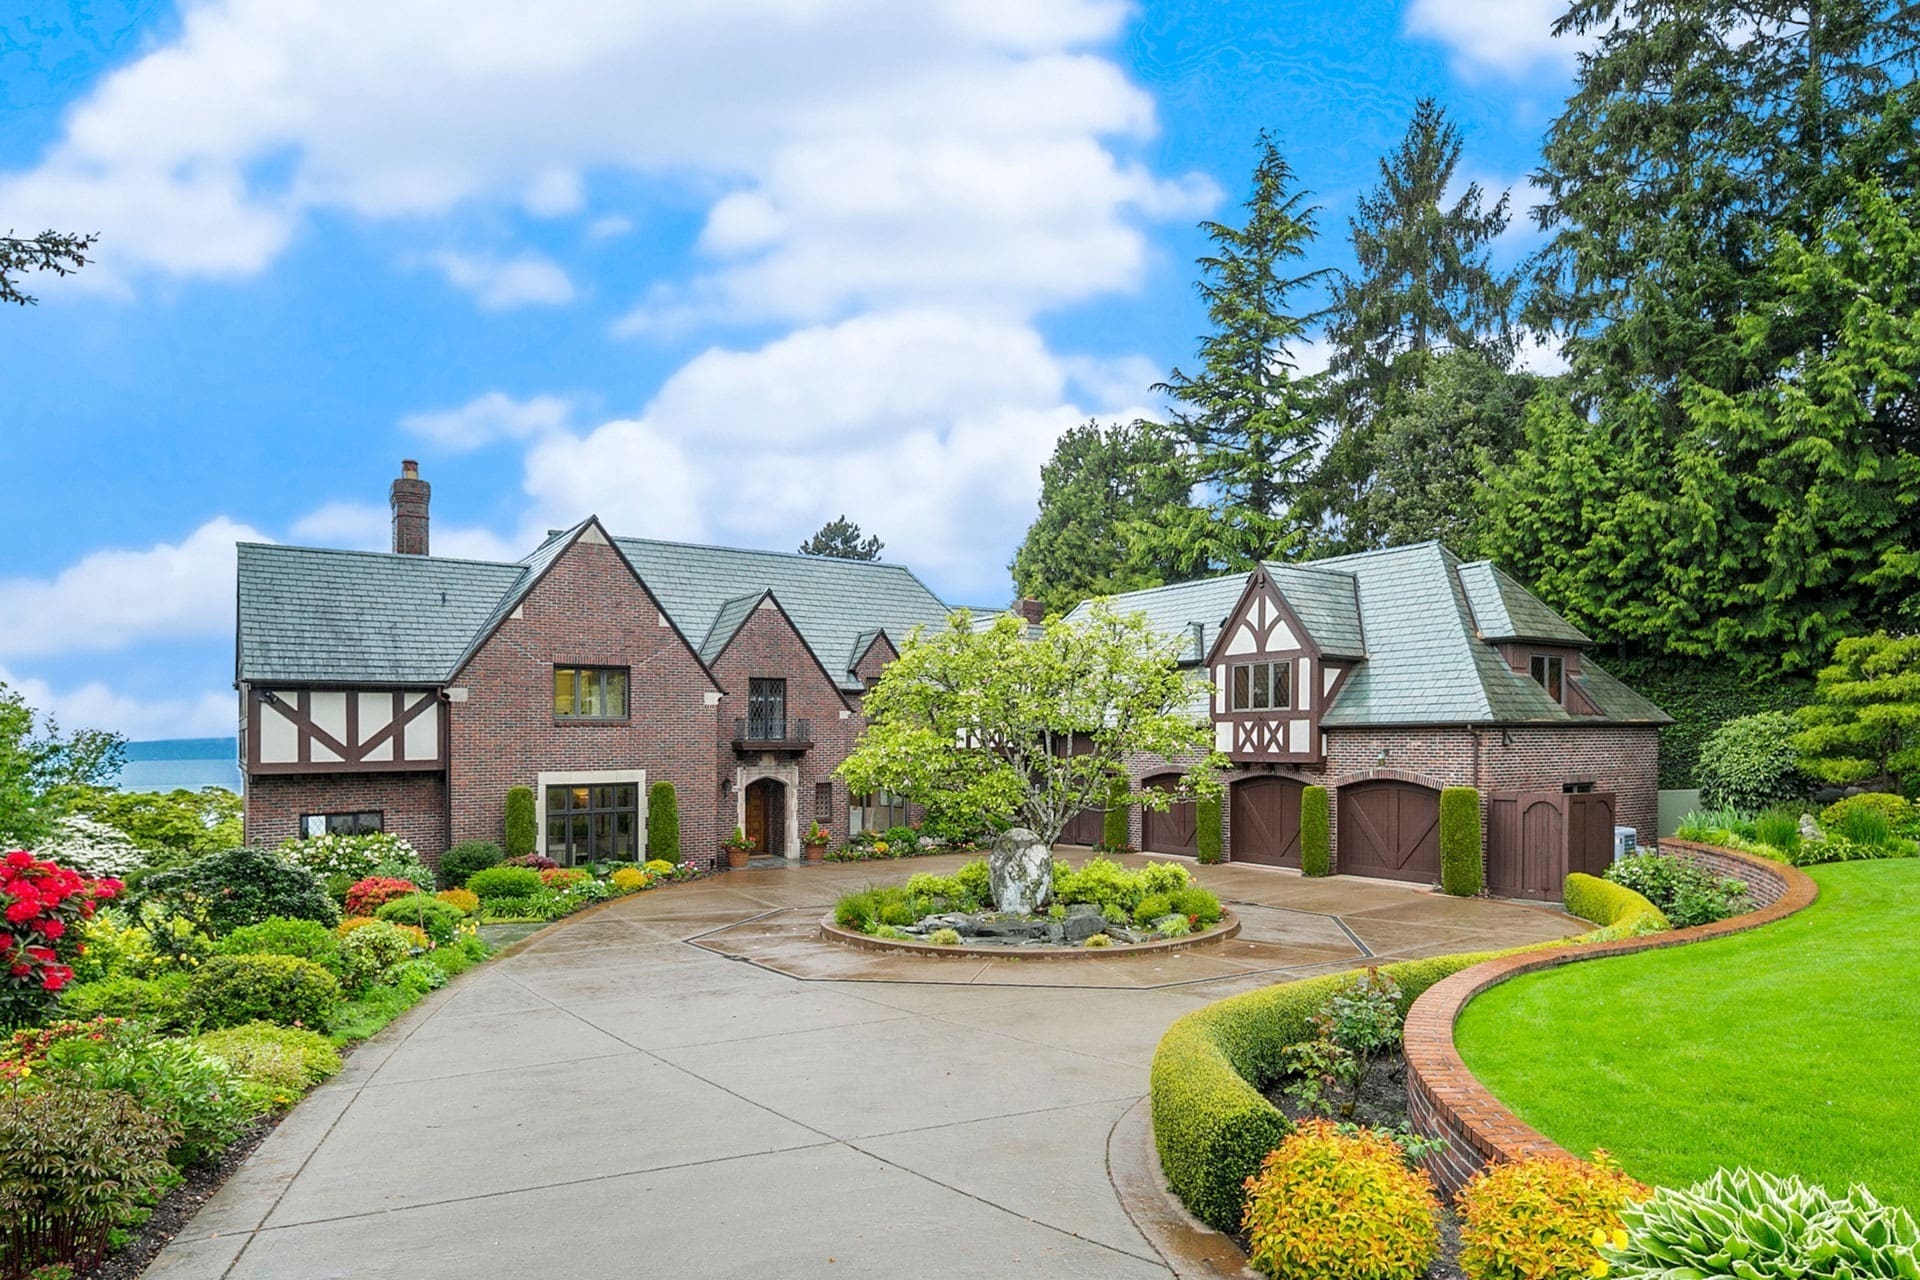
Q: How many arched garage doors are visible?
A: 3